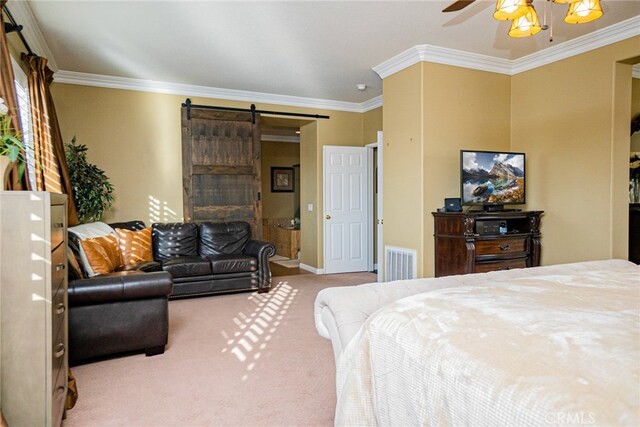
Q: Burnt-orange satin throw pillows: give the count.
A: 2